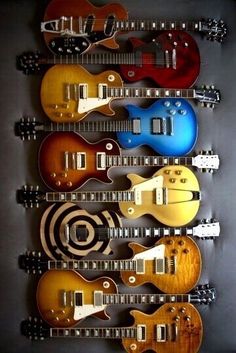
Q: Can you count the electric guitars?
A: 10